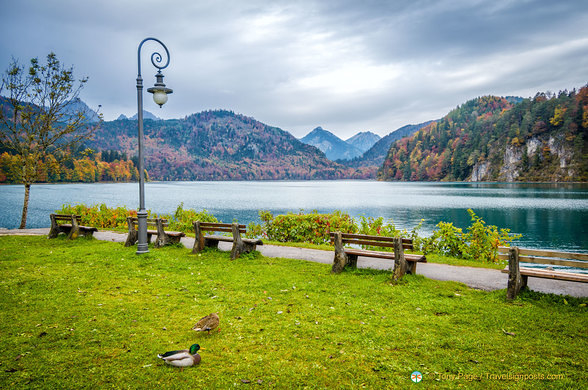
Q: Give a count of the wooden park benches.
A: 5